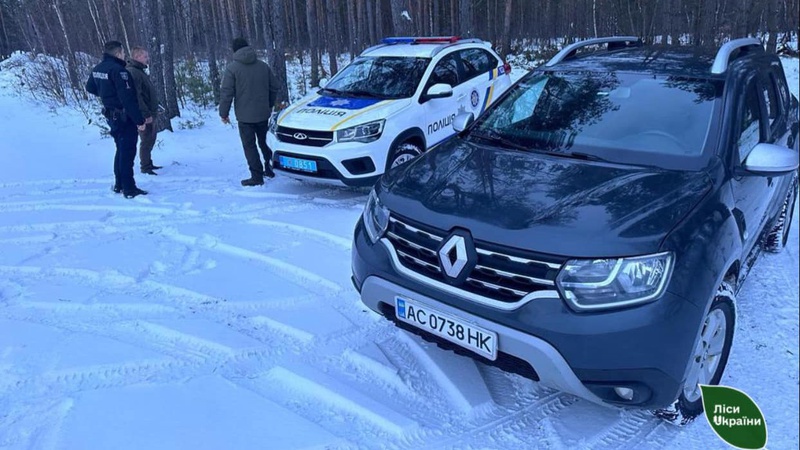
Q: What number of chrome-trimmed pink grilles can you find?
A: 0